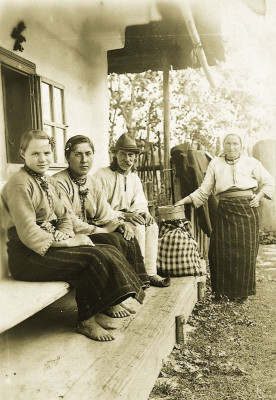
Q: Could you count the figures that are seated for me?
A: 3